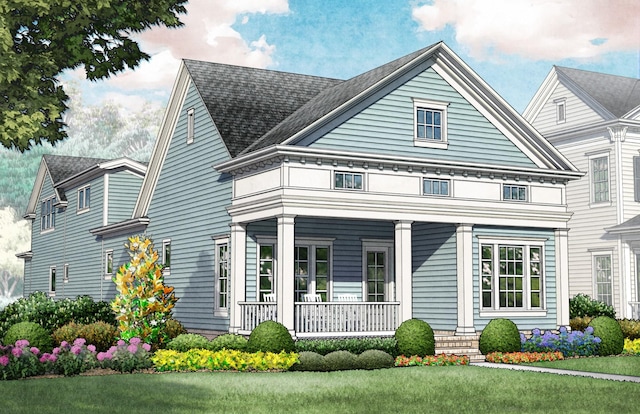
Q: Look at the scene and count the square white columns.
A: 5